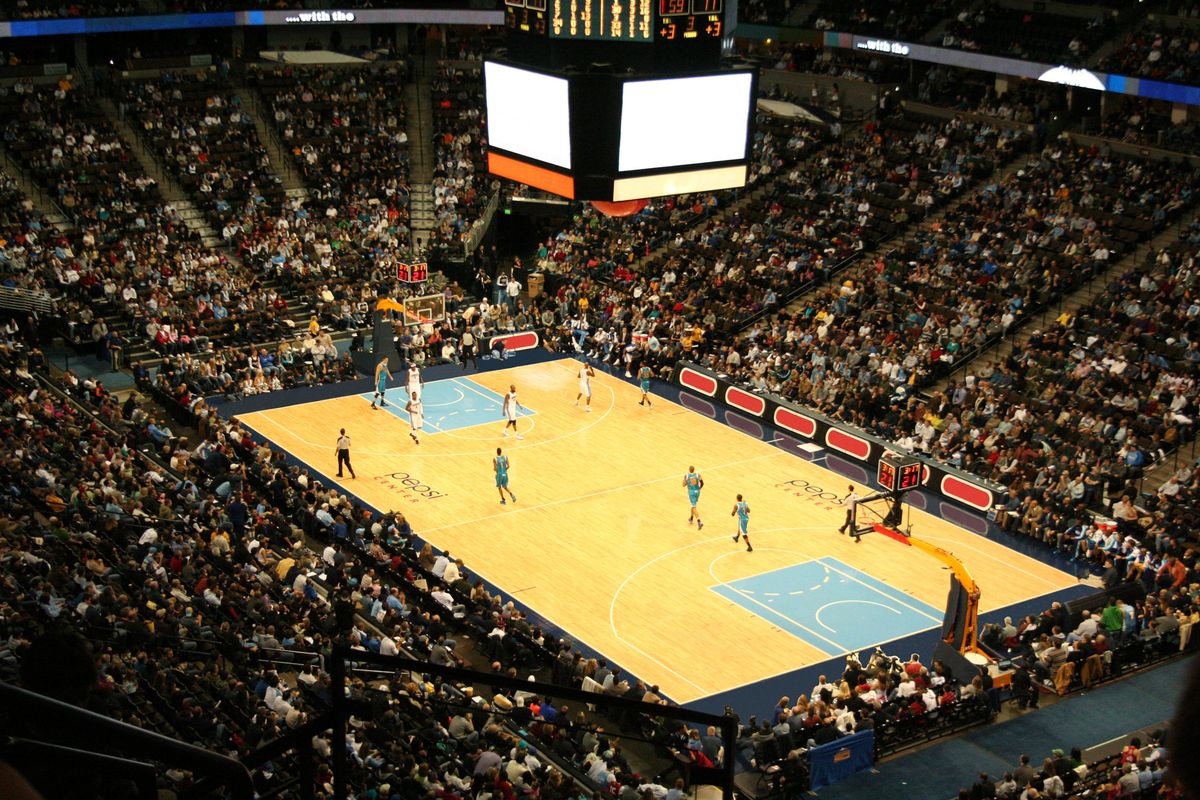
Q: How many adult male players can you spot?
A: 9